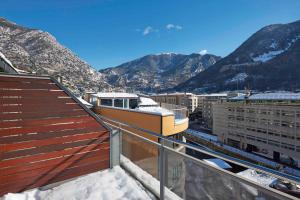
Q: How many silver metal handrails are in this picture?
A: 2